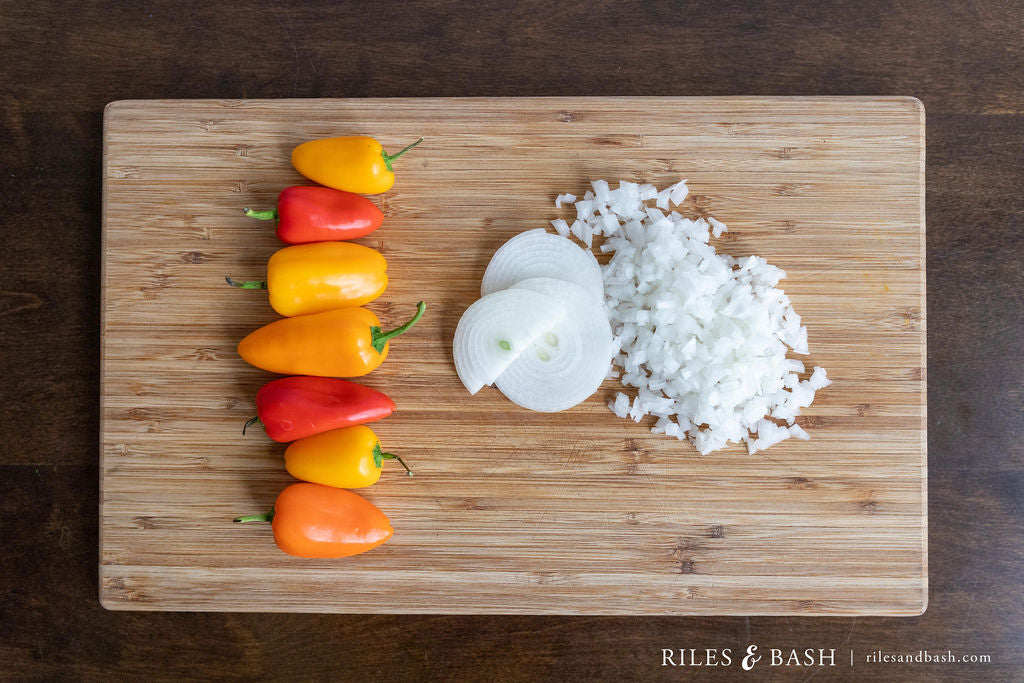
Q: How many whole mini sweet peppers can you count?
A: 7